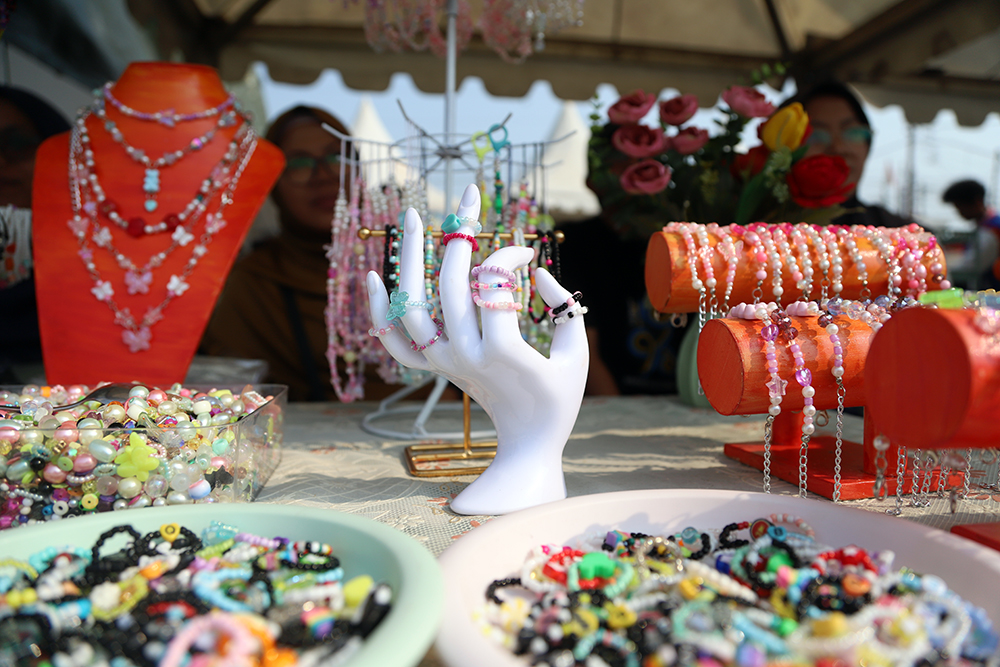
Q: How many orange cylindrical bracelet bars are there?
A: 3